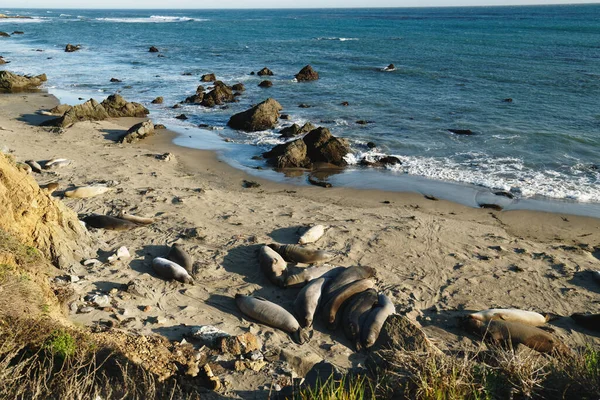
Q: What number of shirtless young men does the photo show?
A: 0